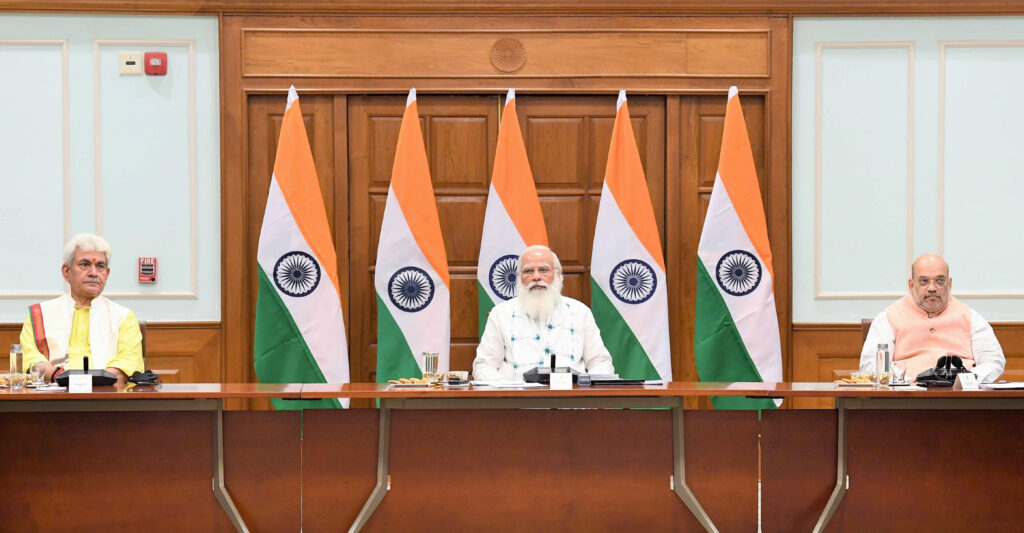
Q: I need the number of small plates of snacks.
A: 3